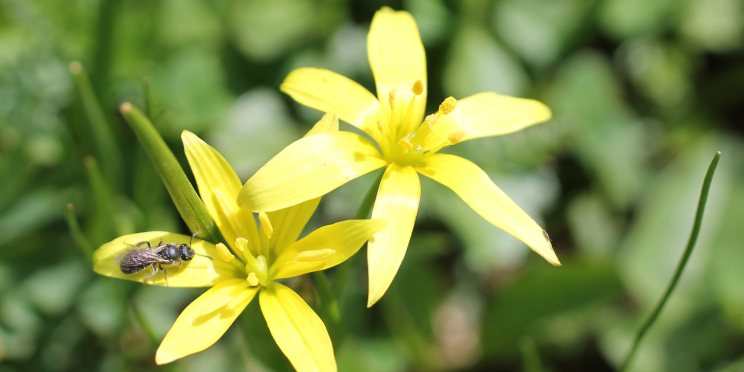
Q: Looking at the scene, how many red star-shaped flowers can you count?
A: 0